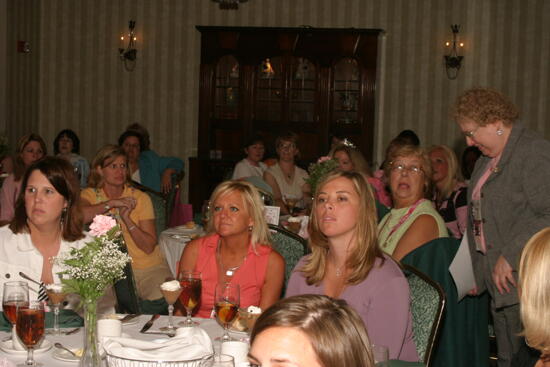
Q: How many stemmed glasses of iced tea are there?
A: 4